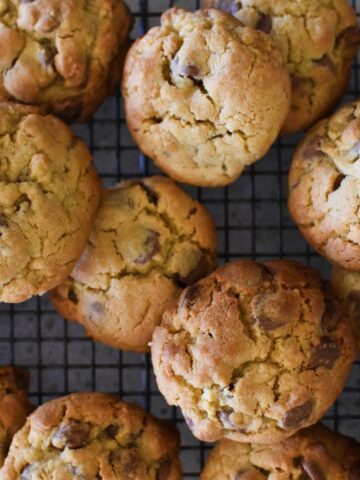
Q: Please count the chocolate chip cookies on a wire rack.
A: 11